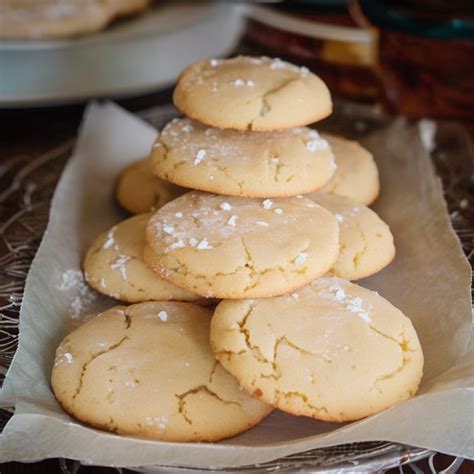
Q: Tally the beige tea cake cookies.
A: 9